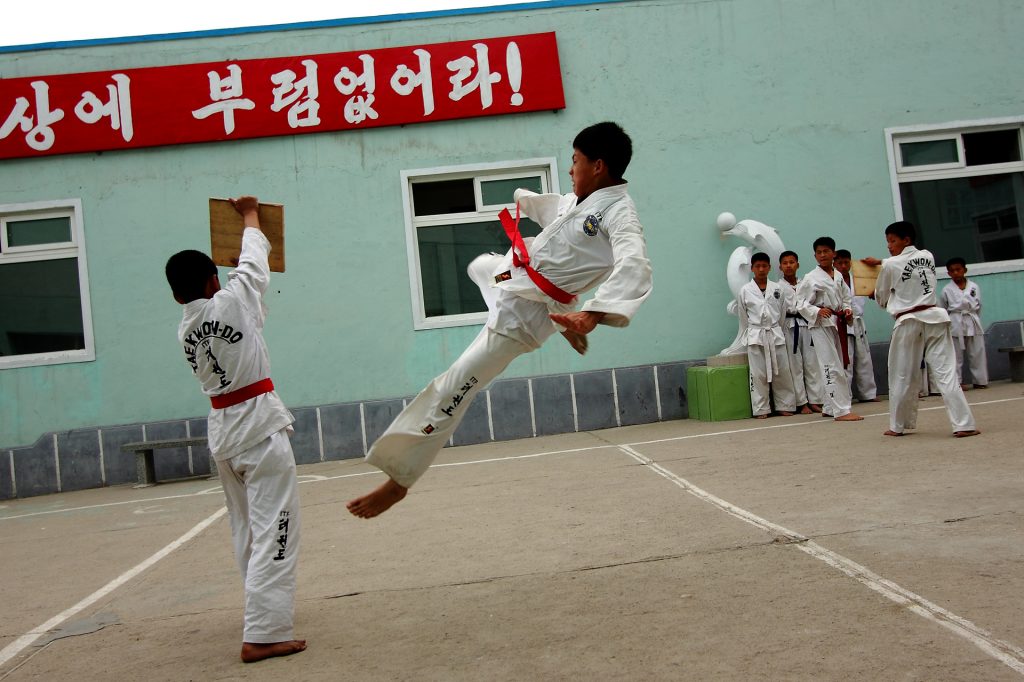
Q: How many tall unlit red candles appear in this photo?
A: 0